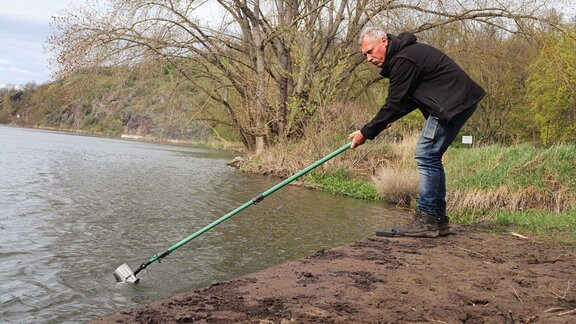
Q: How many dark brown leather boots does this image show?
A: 2